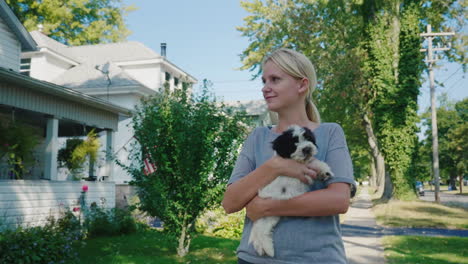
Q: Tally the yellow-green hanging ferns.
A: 2